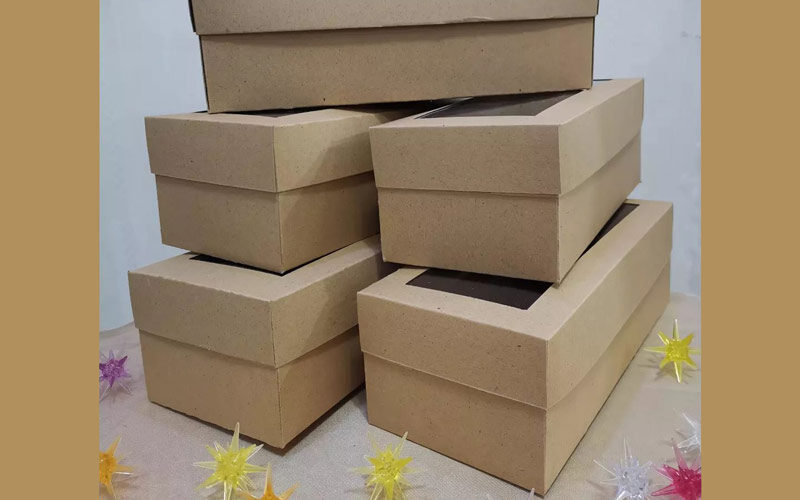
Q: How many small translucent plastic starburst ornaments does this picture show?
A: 9